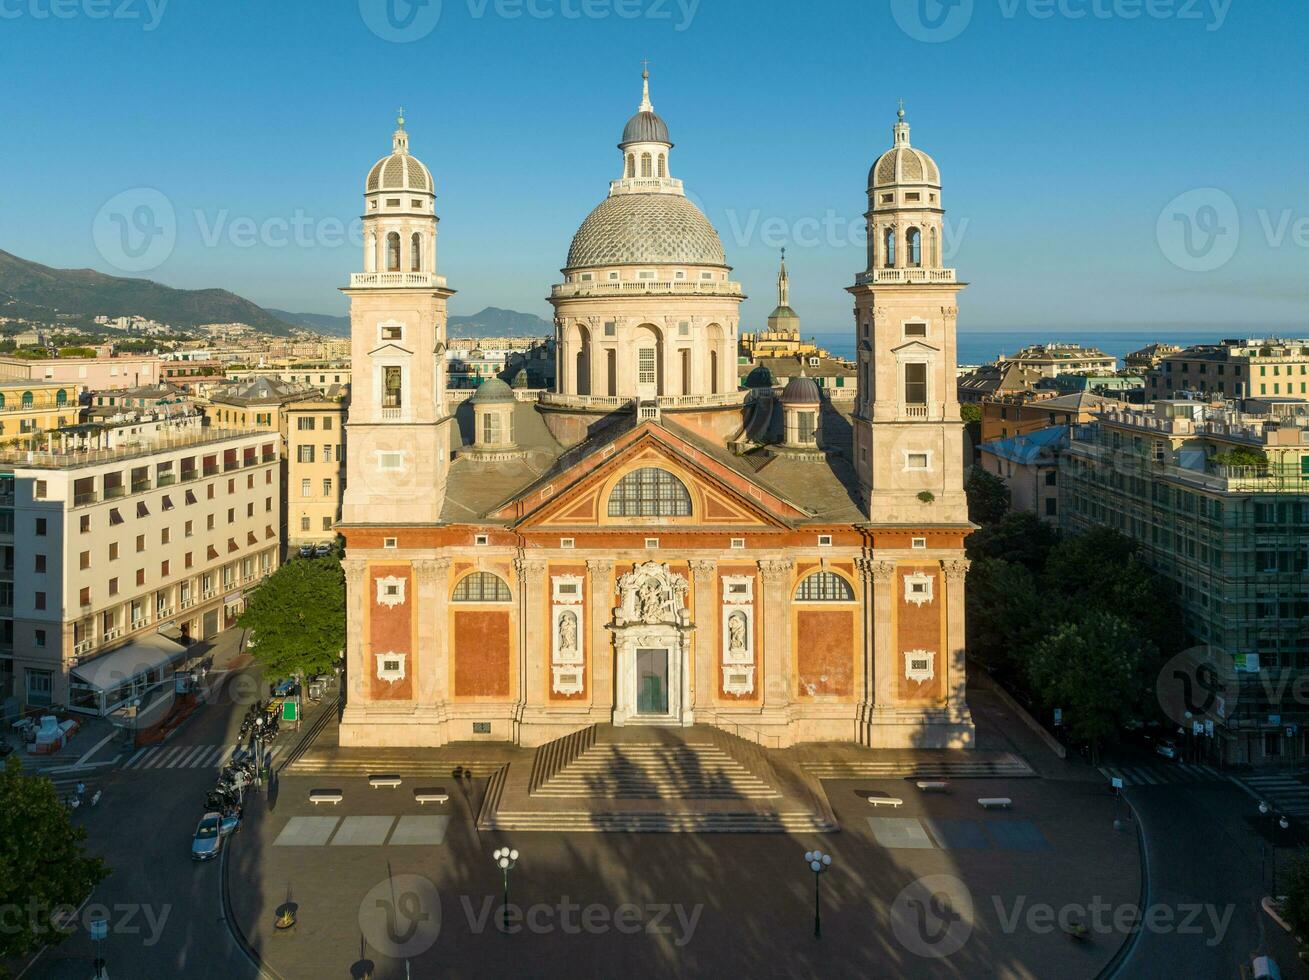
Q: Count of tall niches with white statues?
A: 2